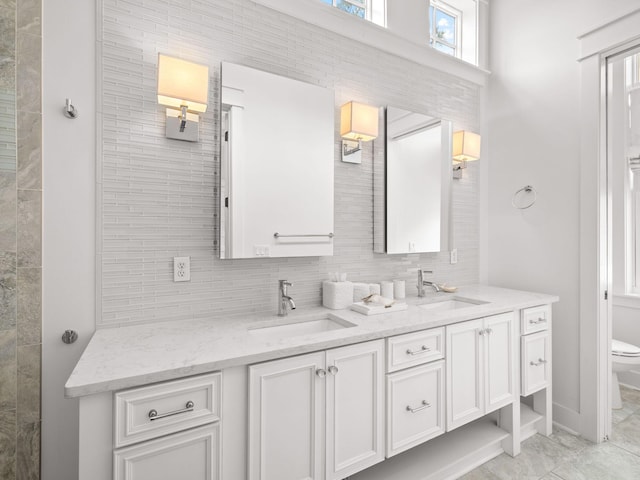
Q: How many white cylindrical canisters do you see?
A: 2